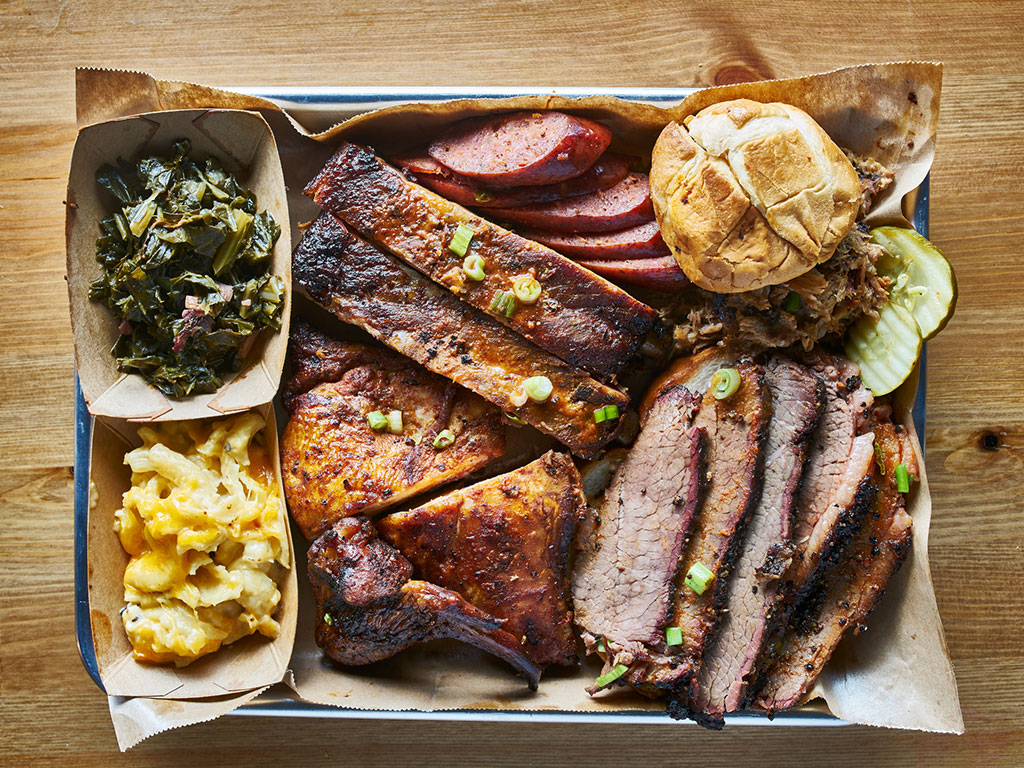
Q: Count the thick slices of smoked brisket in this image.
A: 5